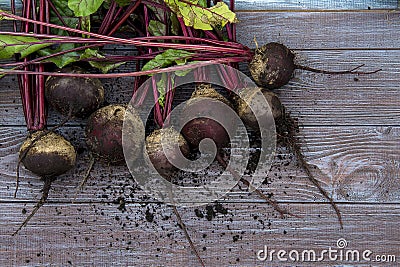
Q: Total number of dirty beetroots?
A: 7